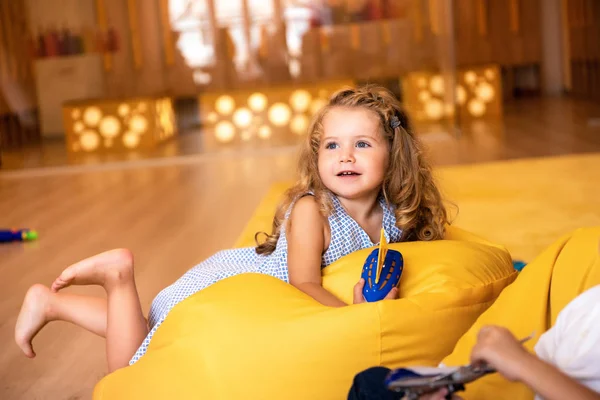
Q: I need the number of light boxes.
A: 3